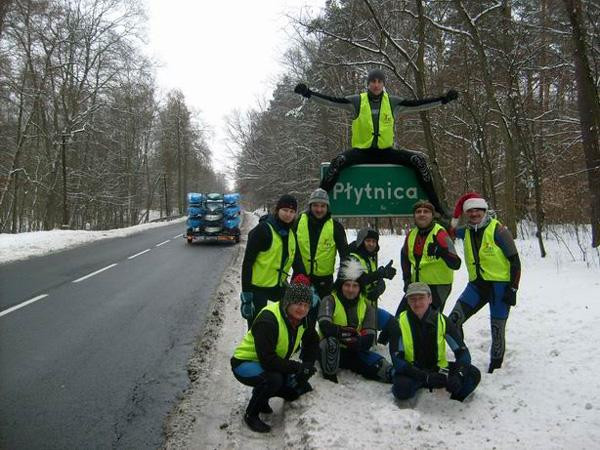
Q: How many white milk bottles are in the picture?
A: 0